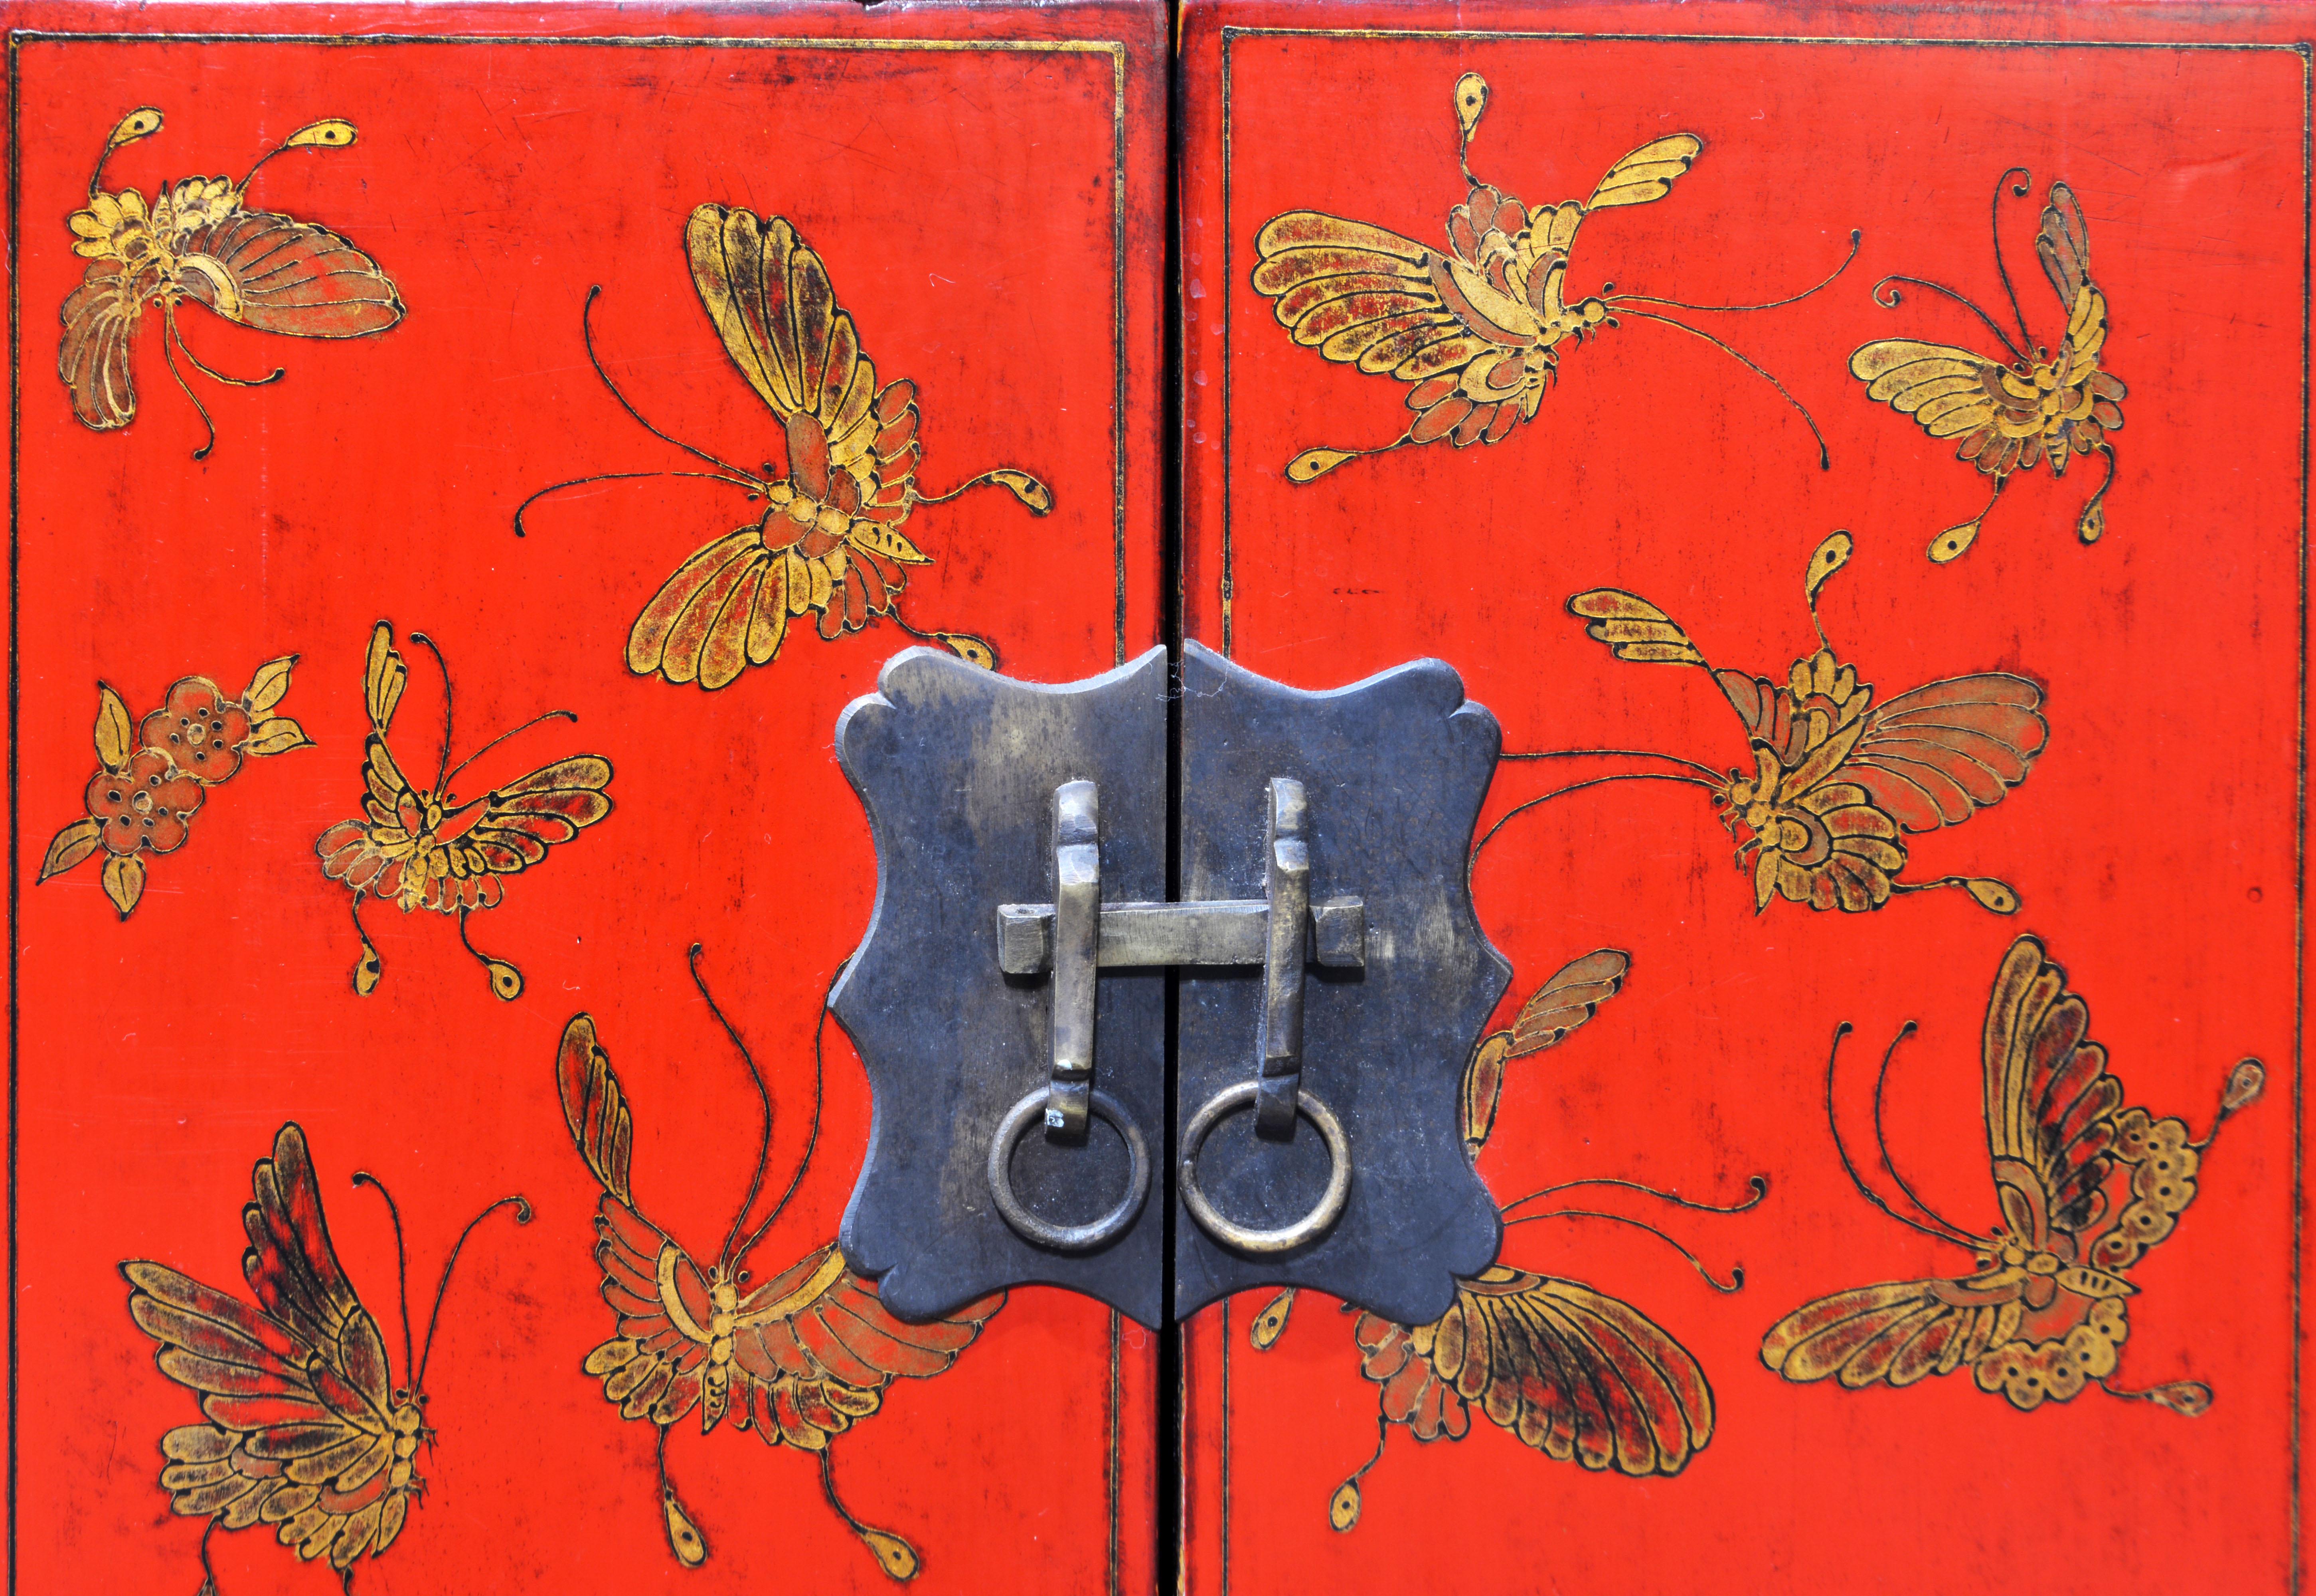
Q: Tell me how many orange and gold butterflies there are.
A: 10